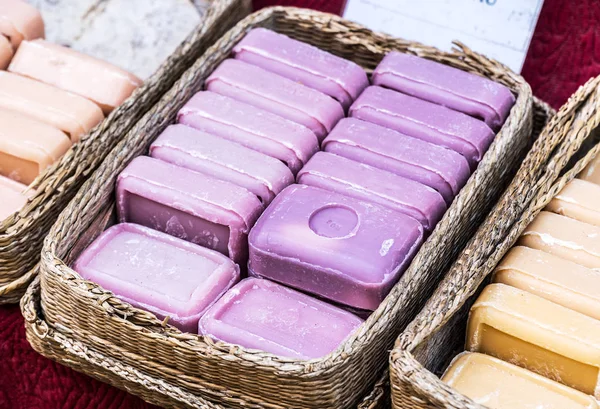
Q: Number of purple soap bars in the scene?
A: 12